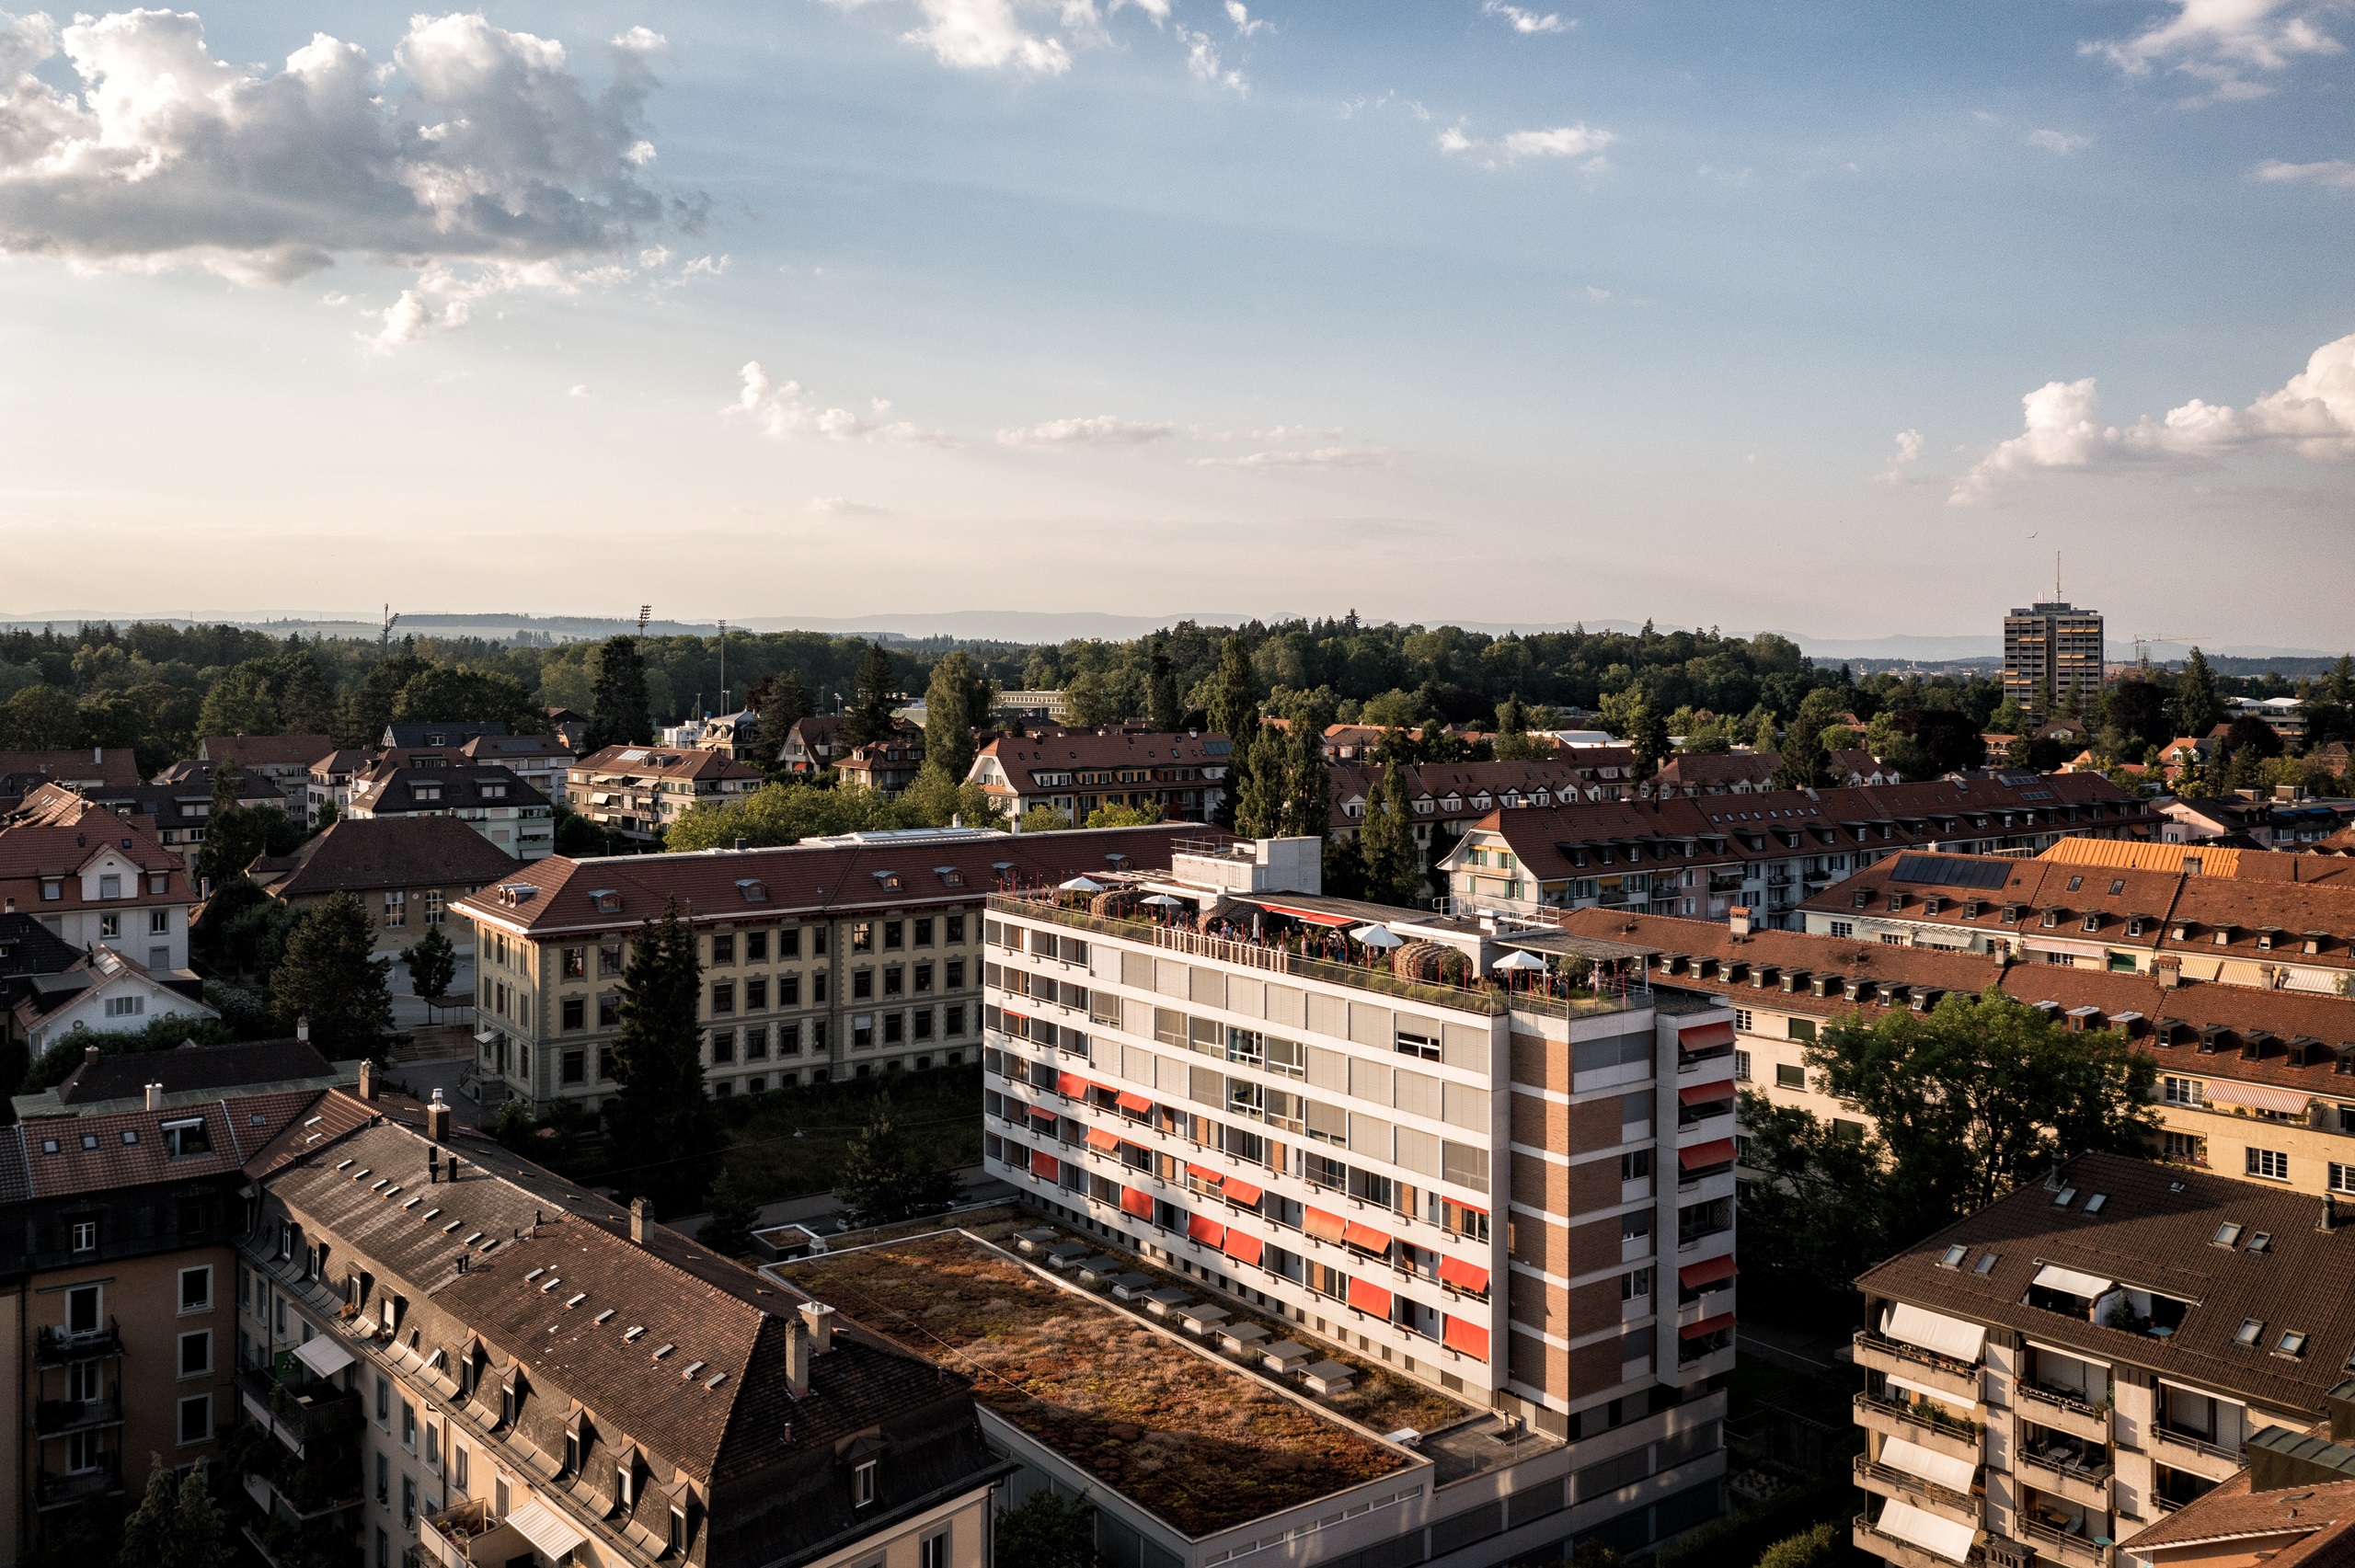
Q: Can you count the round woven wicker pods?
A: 3